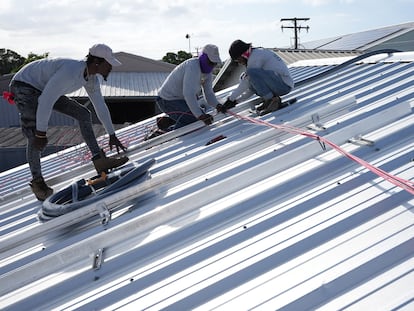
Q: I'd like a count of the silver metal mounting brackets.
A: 4